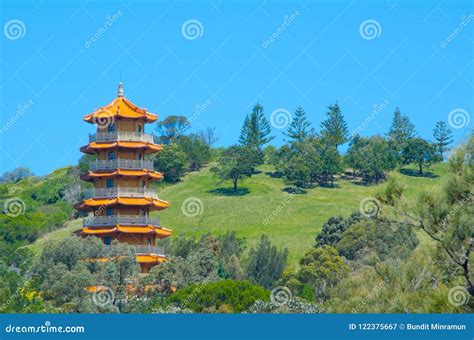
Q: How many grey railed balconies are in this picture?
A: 5